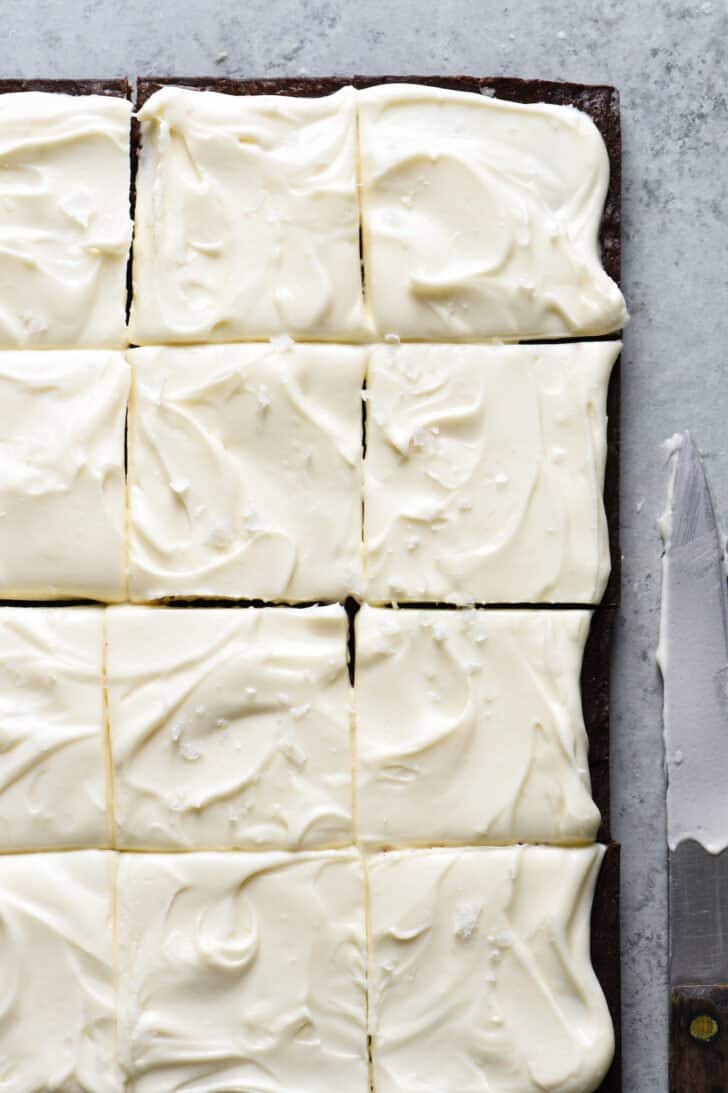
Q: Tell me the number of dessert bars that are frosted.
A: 12